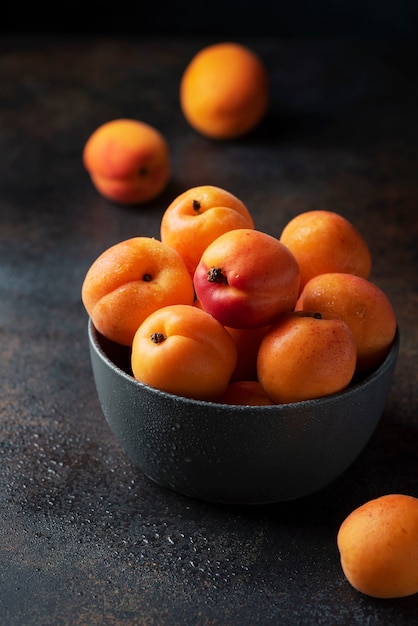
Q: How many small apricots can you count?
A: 12